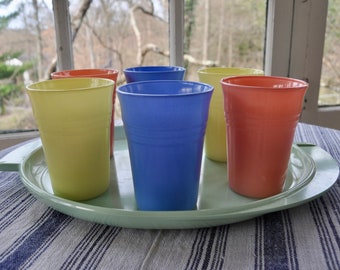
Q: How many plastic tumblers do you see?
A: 6